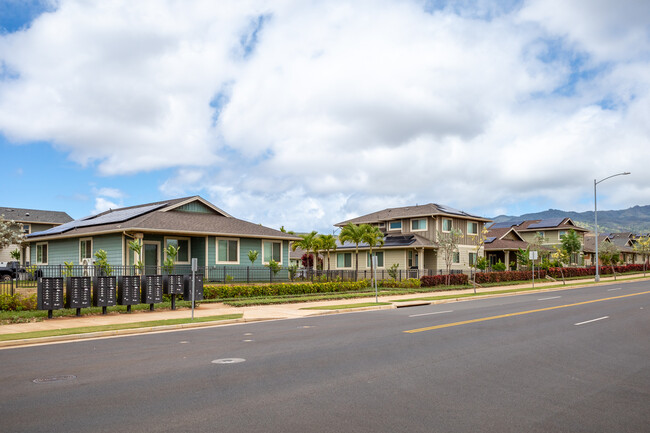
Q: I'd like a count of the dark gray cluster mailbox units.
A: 7